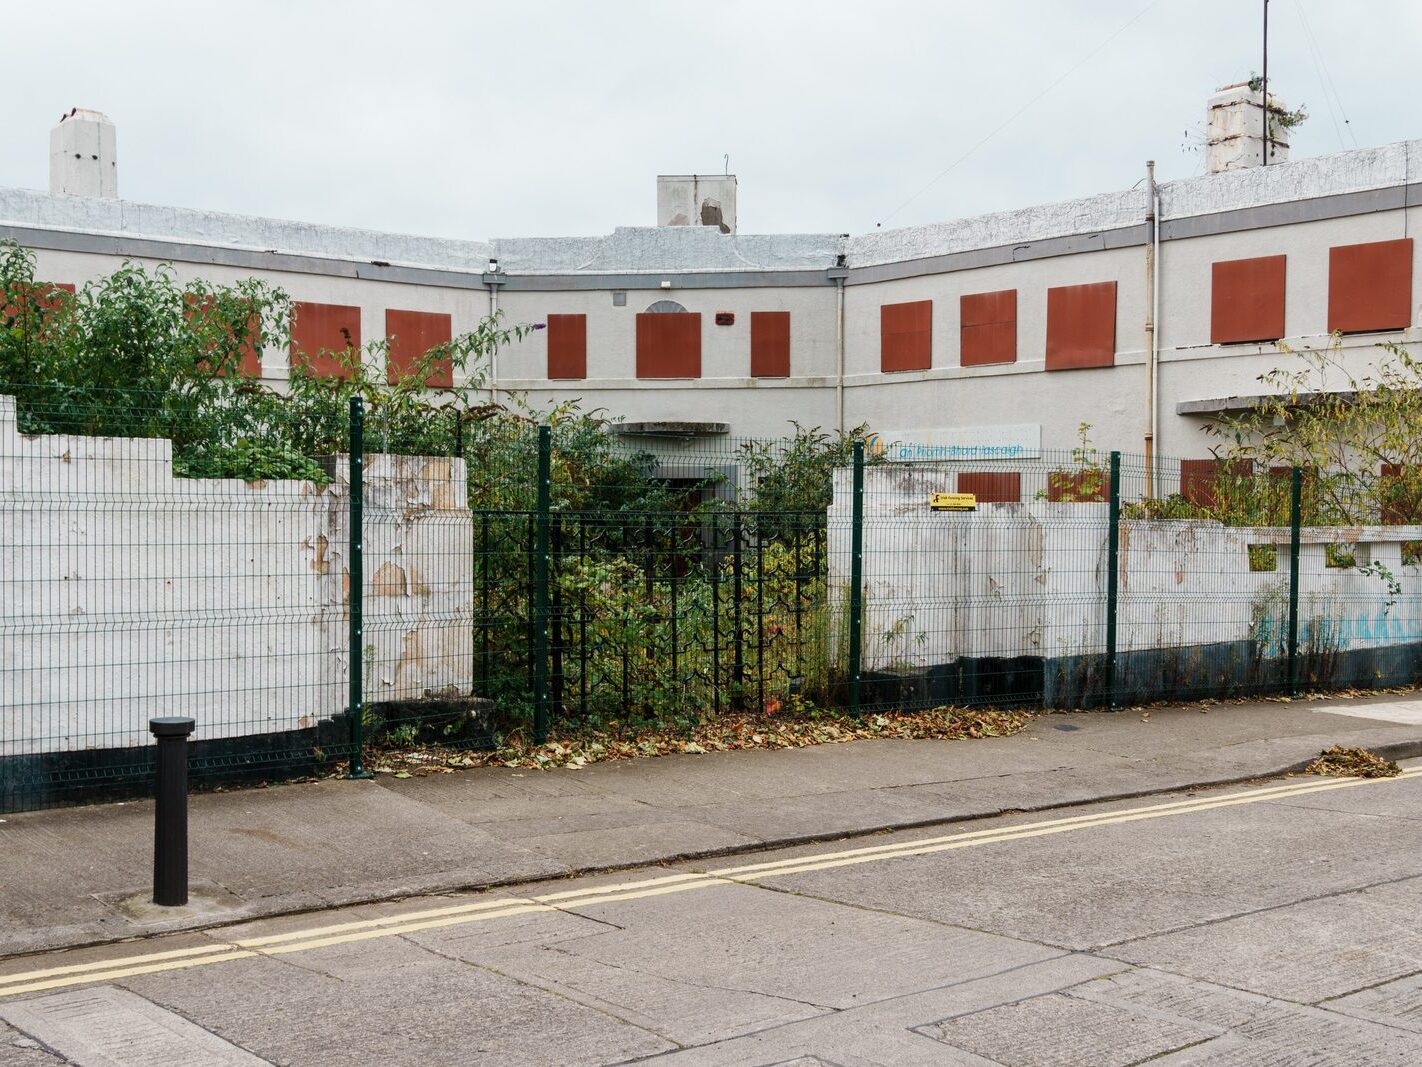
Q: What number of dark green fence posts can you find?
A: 5